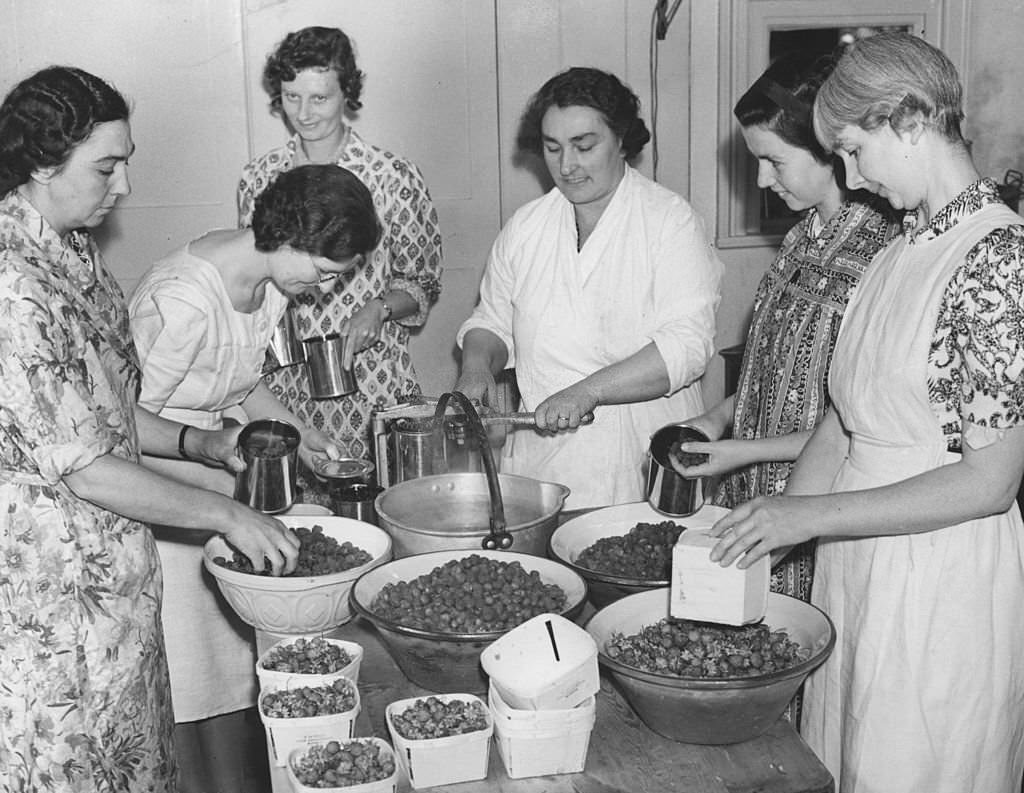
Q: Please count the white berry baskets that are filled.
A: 4